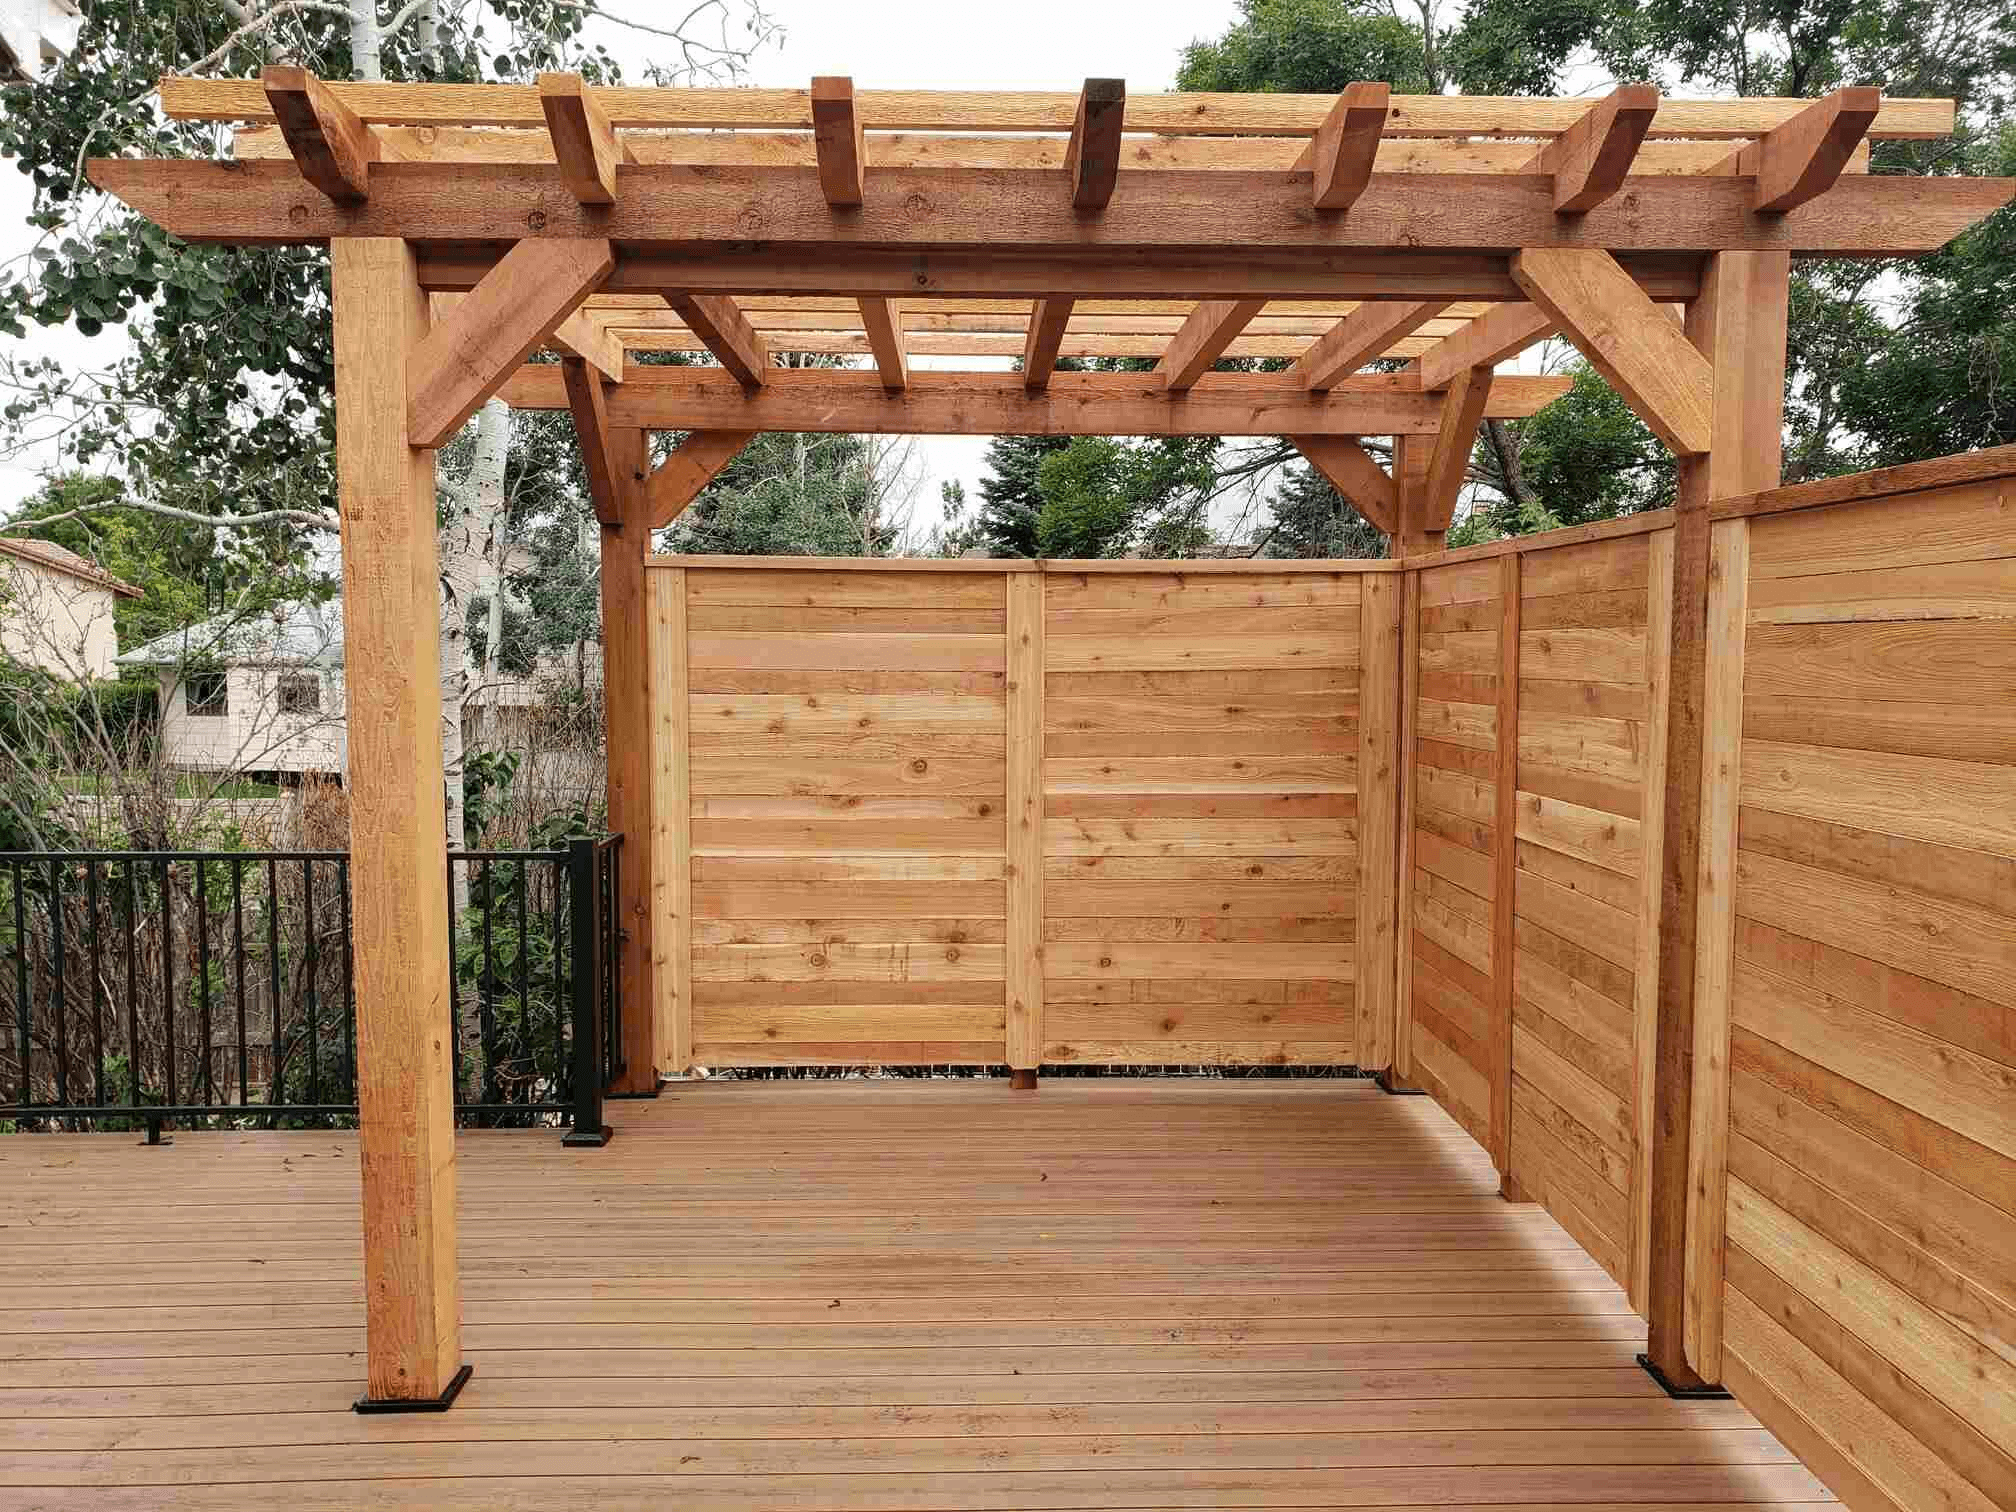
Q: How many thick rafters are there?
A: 7